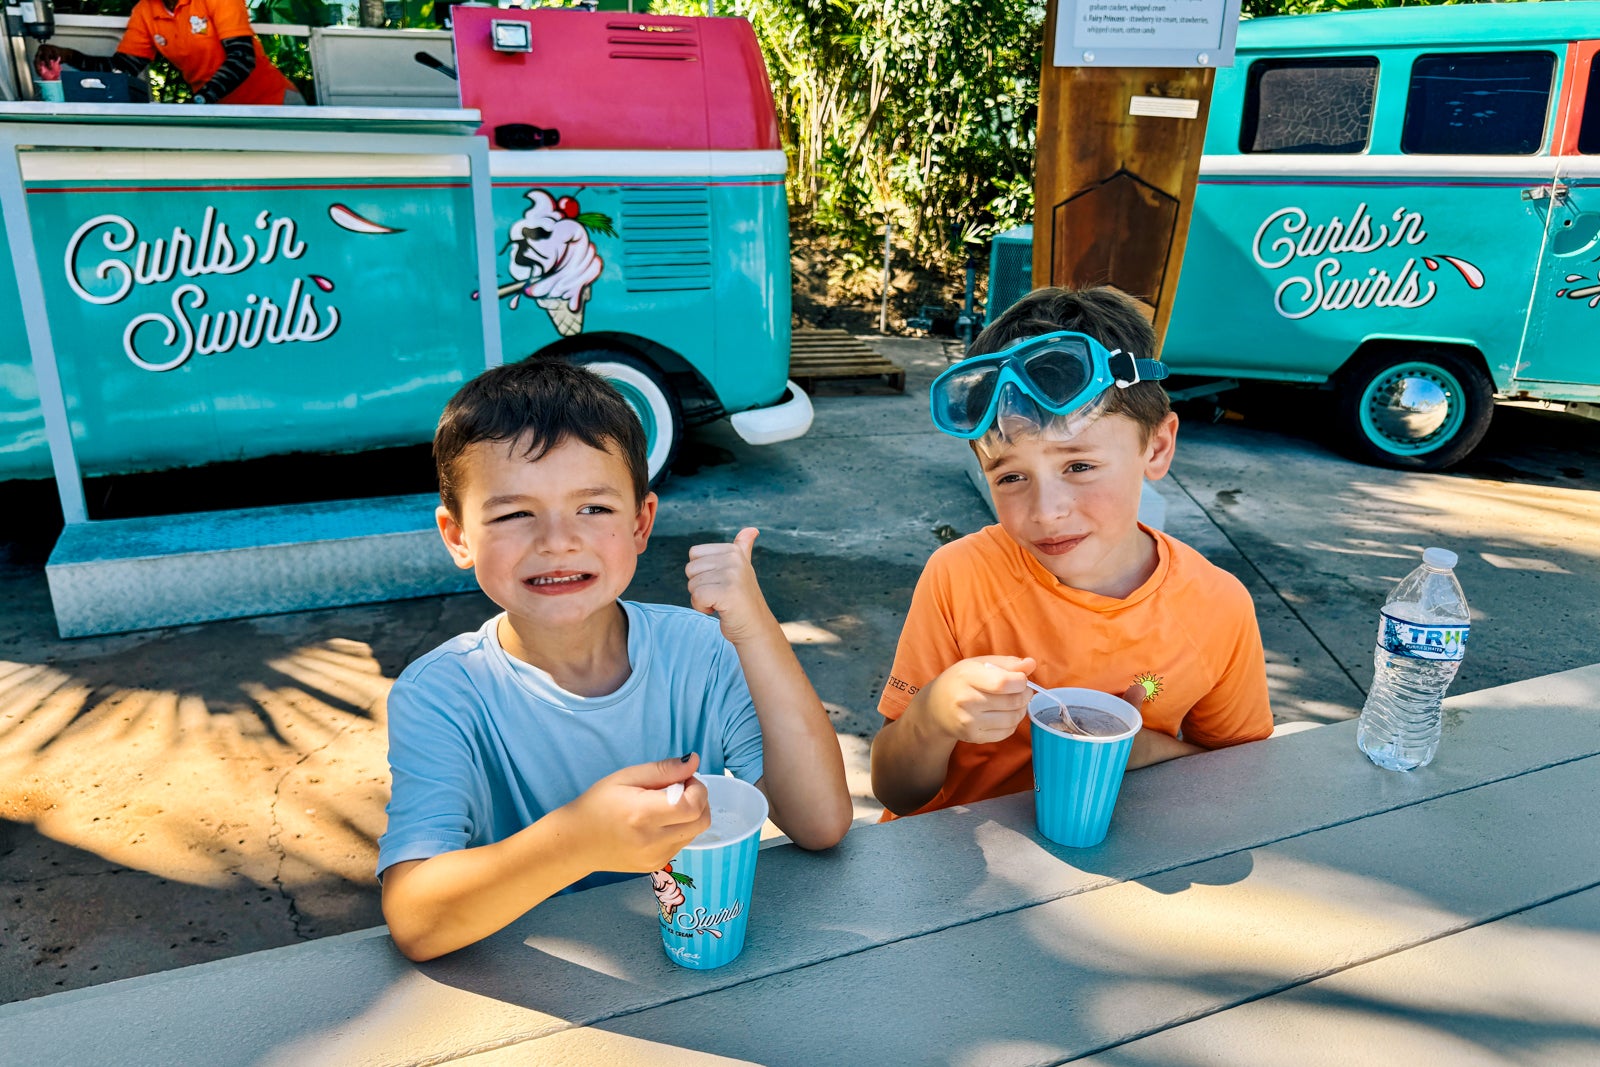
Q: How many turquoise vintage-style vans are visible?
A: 2